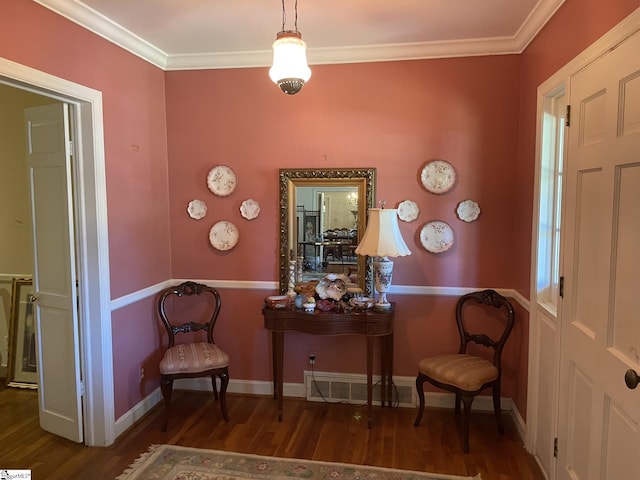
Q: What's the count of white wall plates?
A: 8